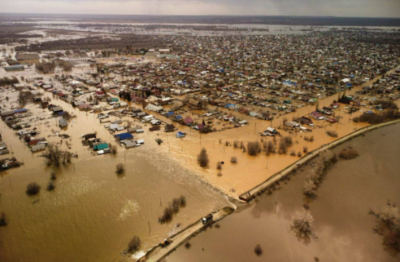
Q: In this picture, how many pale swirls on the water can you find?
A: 1